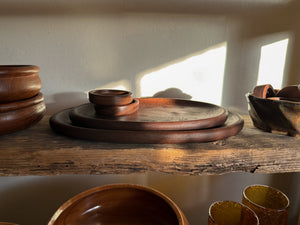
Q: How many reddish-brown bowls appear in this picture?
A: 5